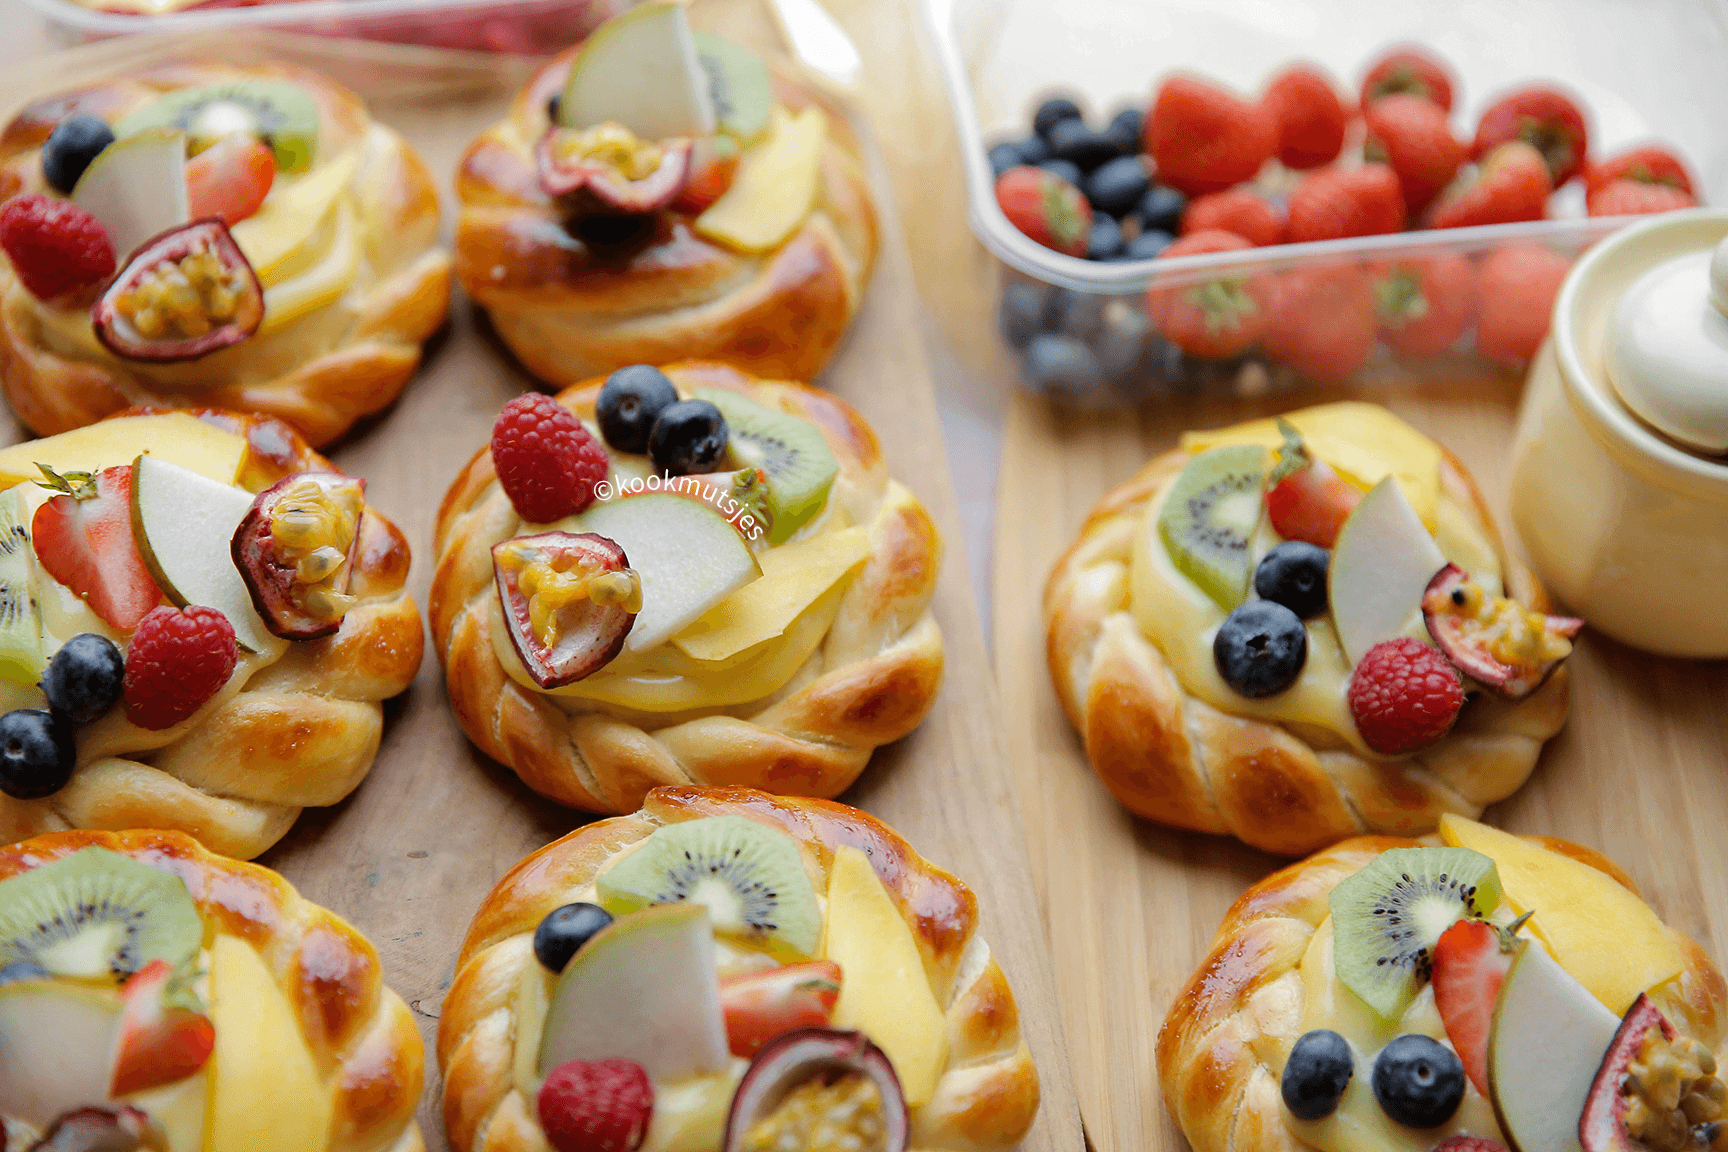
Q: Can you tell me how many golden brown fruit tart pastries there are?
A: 8